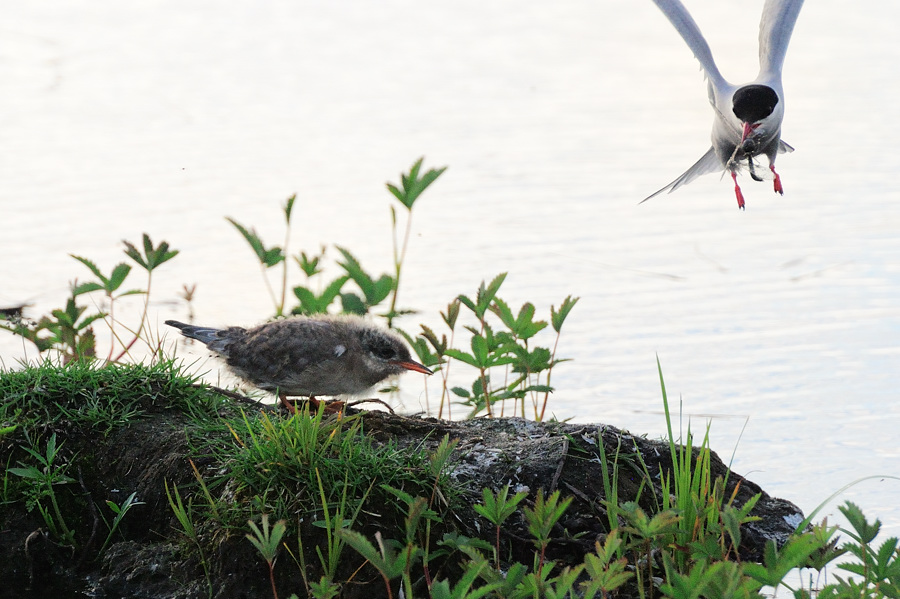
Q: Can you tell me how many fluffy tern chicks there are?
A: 1